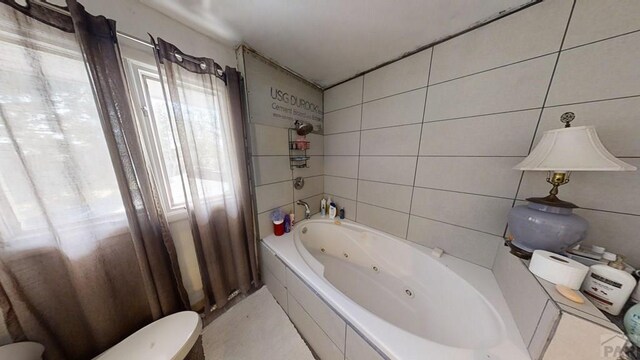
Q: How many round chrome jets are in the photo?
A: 4